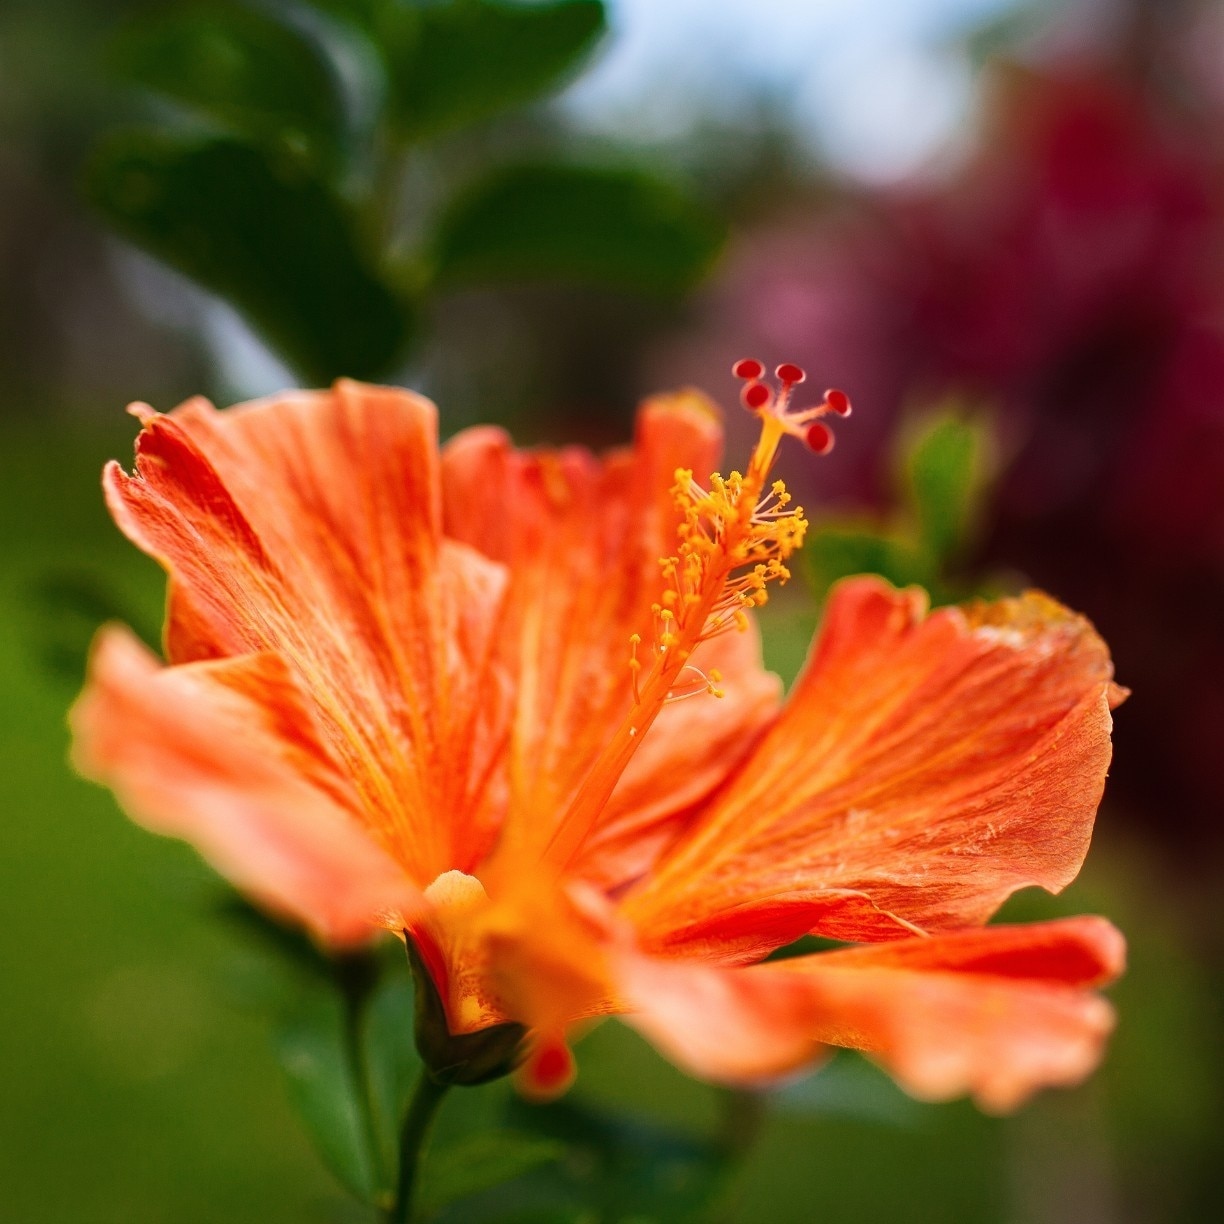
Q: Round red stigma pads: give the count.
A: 5